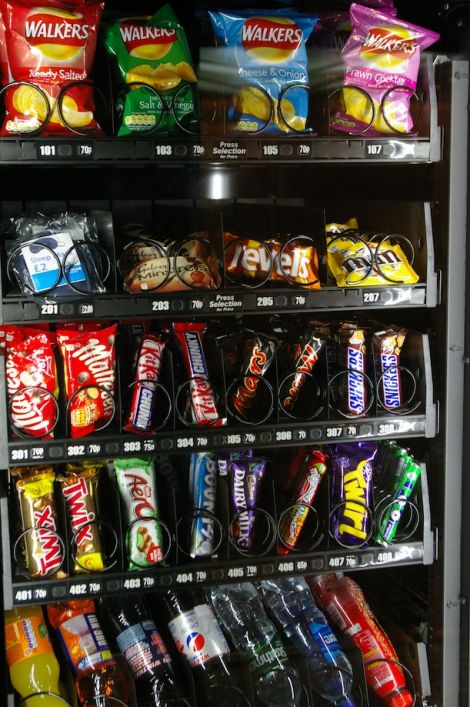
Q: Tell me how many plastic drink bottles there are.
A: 7